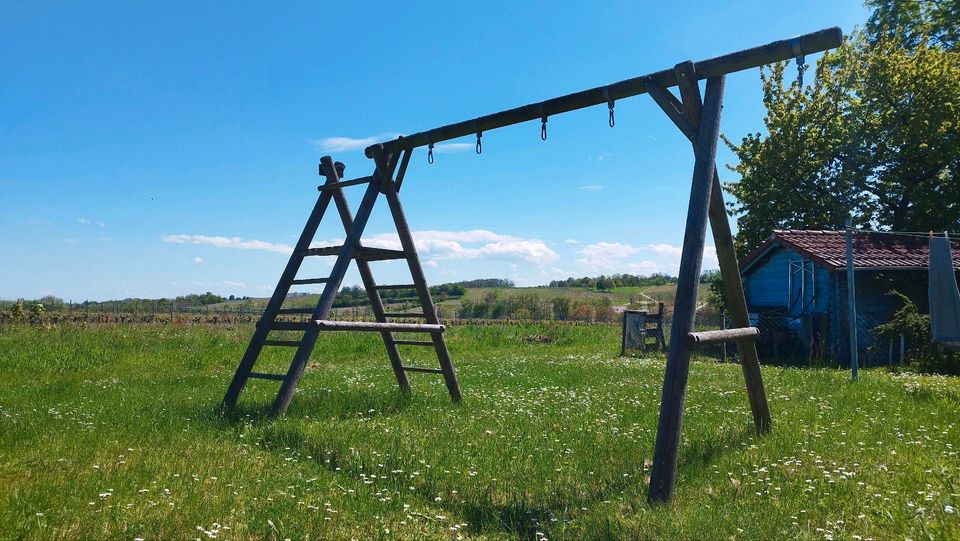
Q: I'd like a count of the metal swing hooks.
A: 5